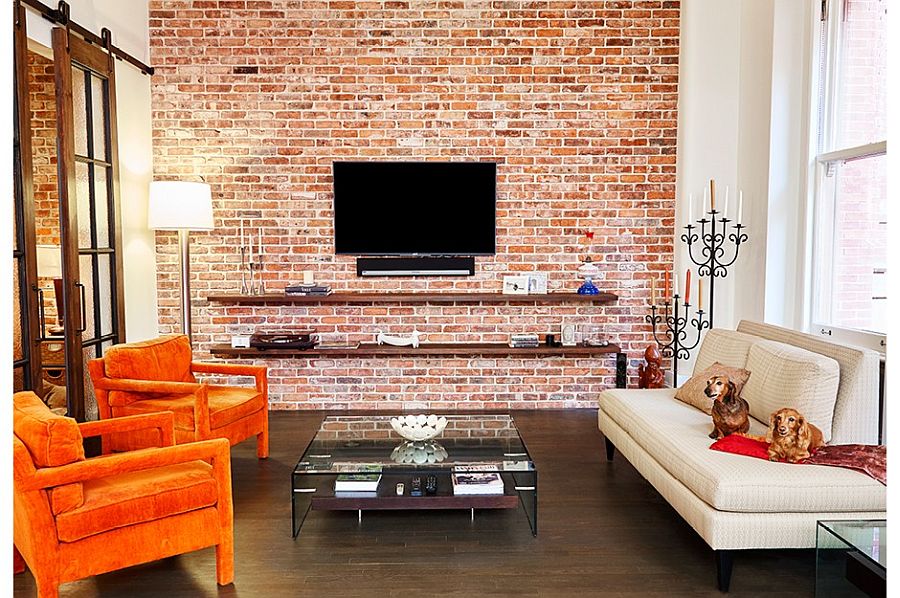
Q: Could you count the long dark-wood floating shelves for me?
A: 2